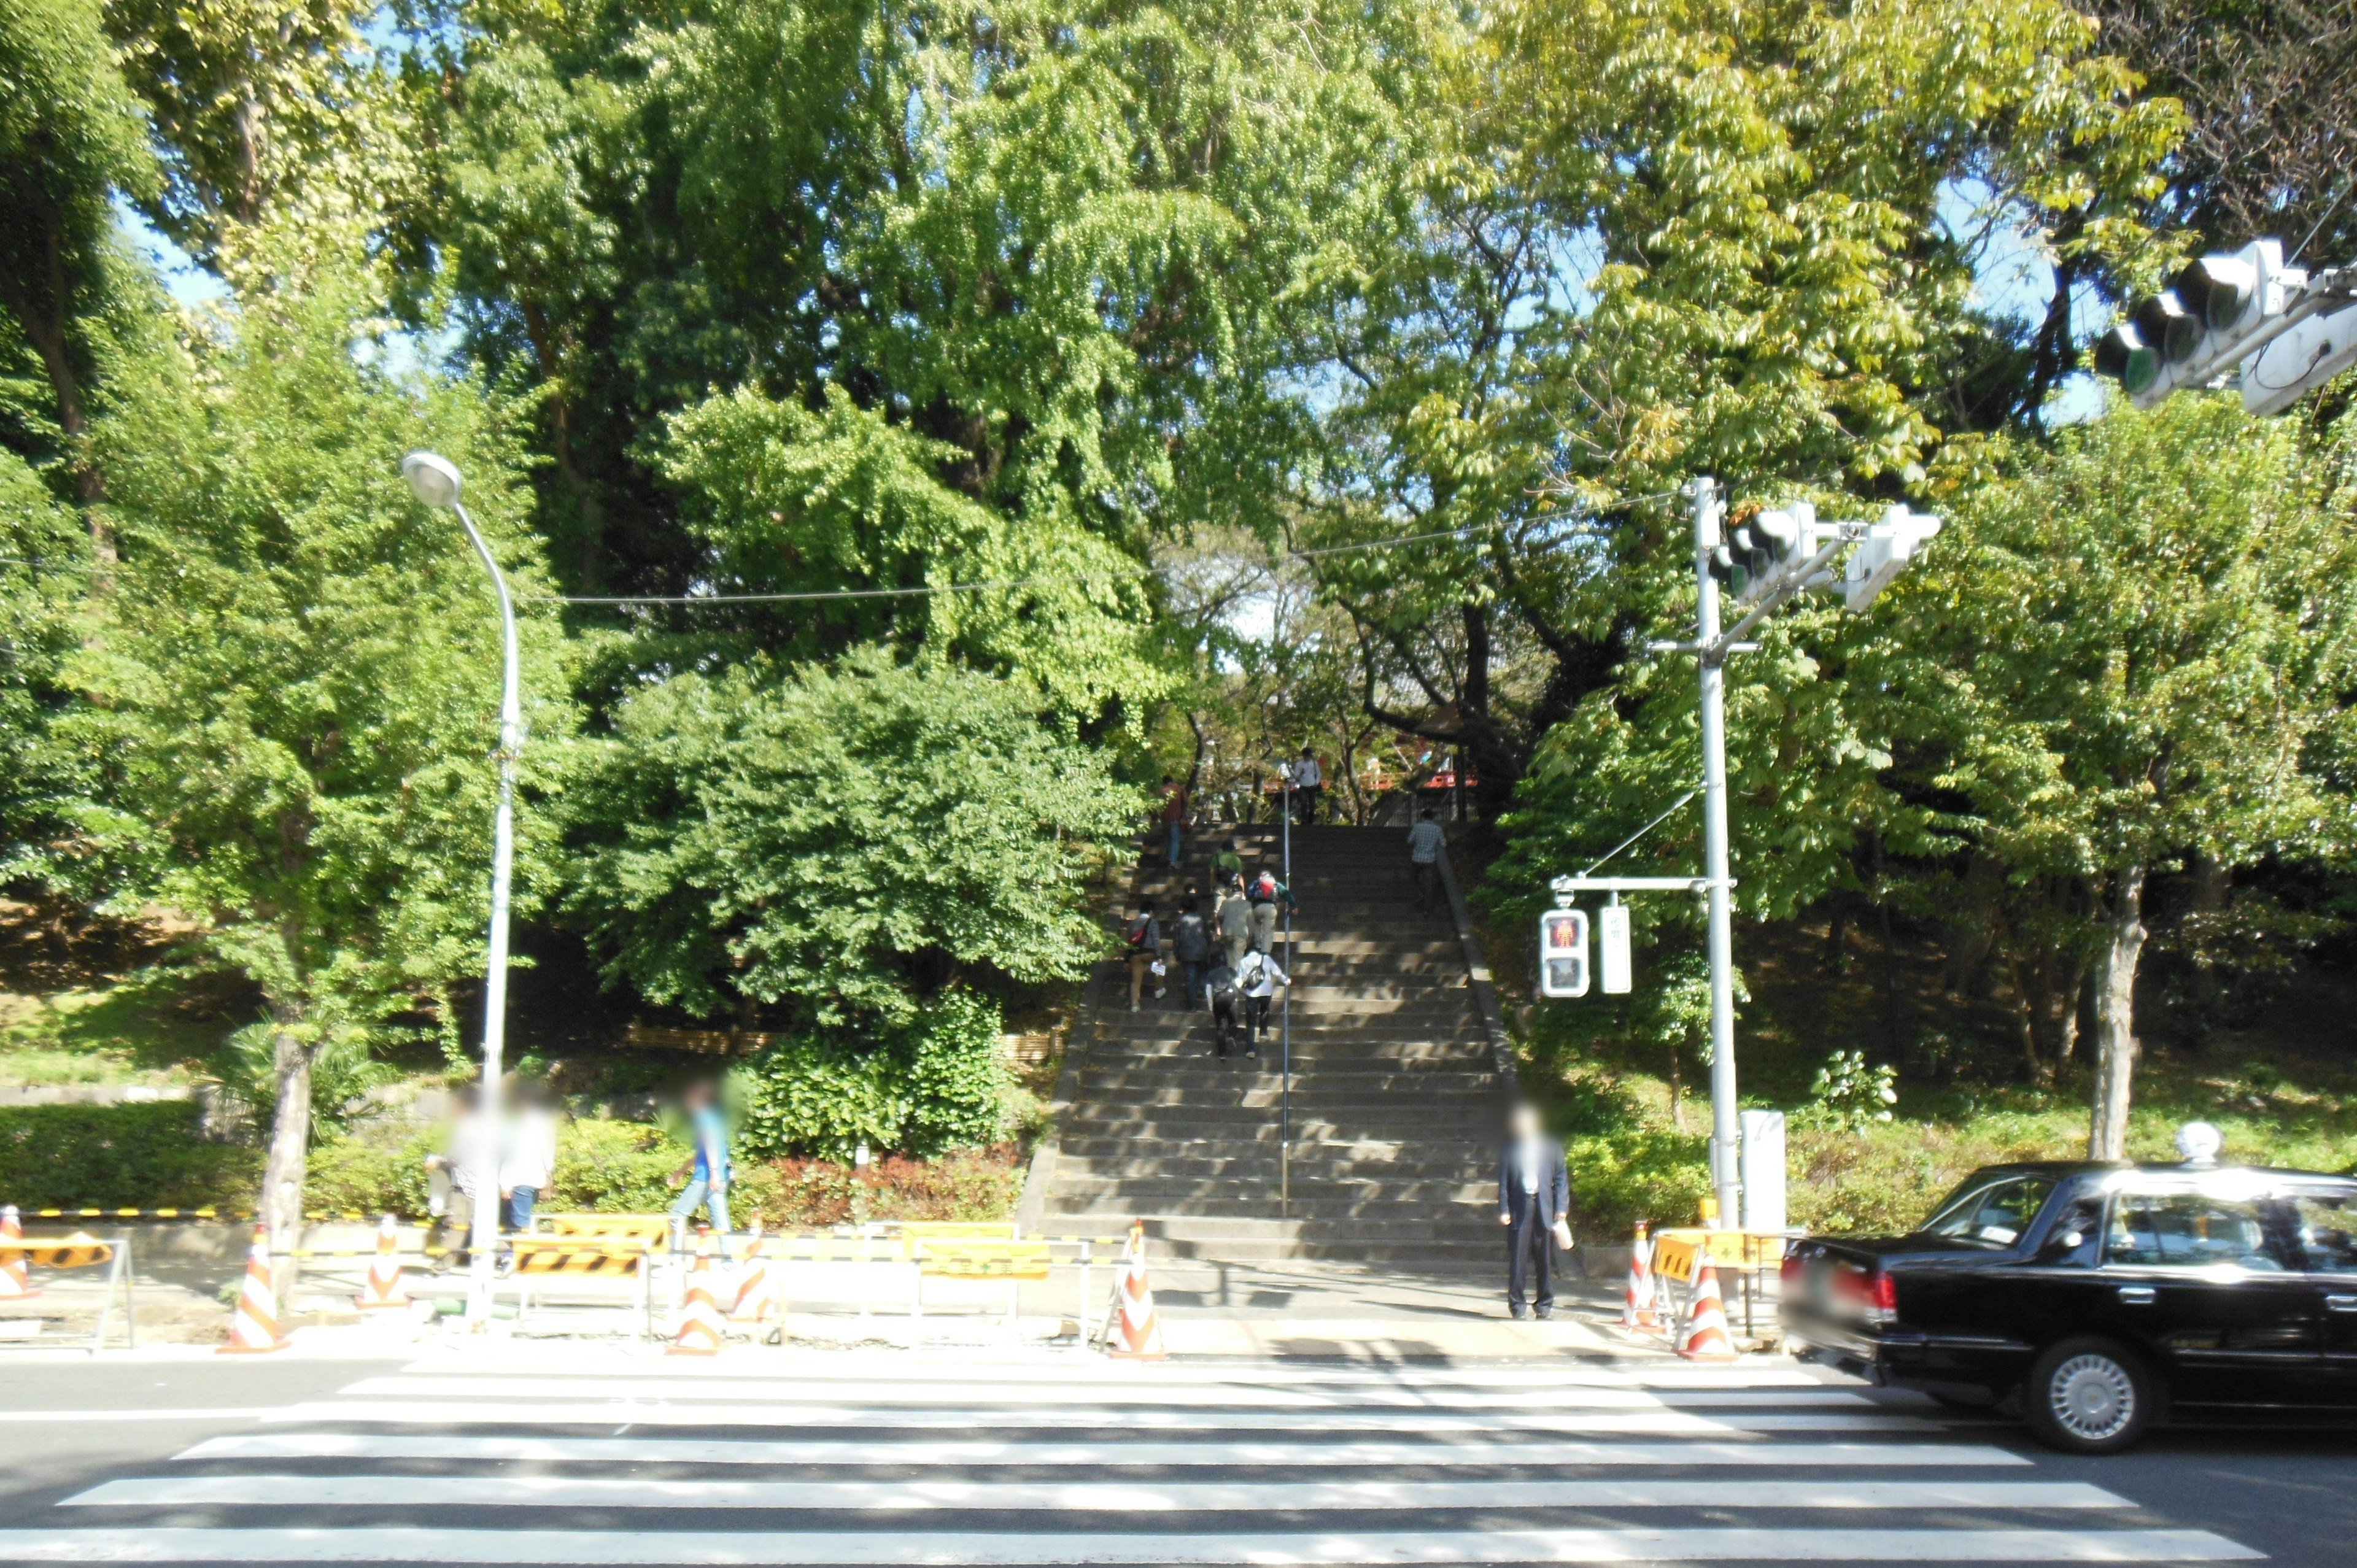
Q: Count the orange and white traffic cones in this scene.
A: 8